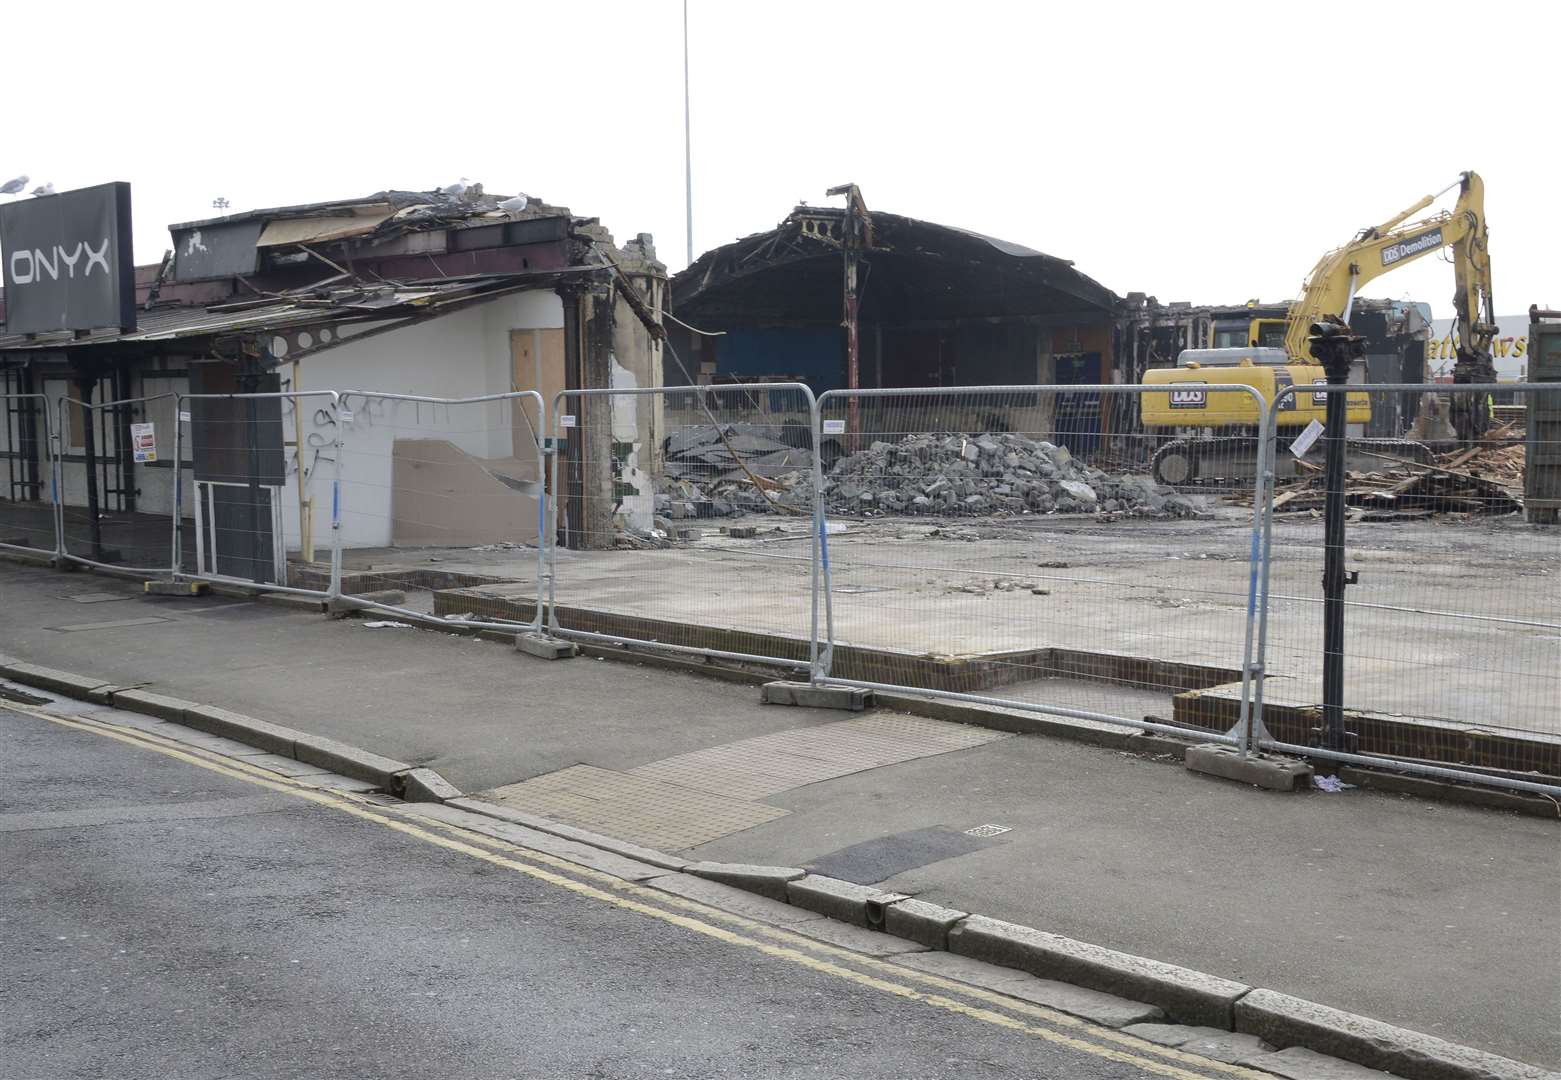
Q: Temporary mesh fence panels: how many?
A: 7